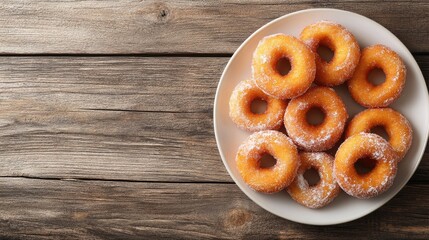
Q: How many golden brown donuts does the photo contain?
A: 9